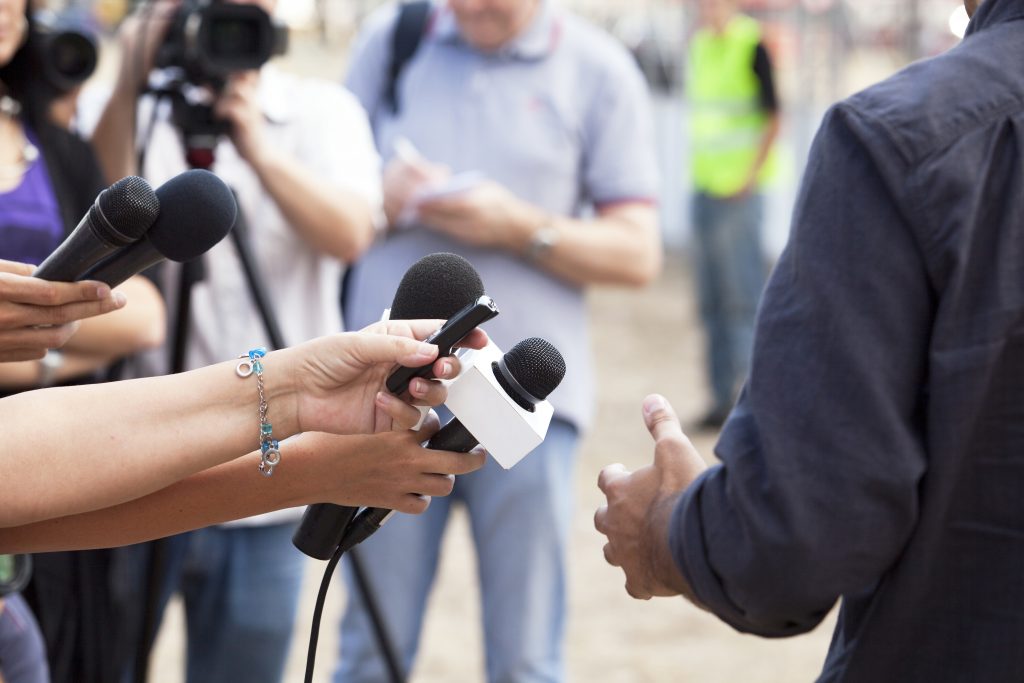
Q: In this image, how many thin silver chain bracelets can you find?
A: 1